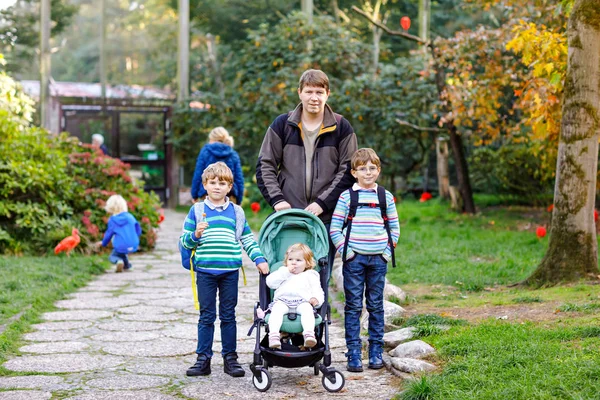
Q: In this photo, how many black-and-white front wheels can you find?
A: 2